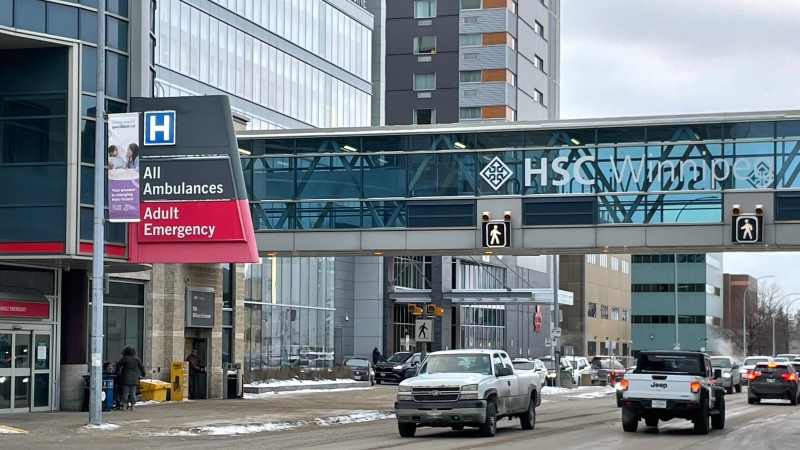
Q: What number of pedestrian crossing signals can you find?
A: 3